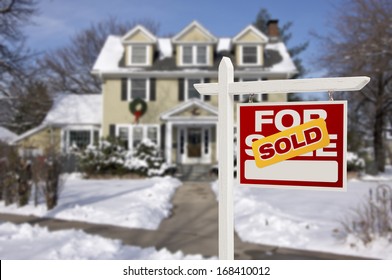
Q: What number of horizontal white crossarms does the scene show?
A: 1